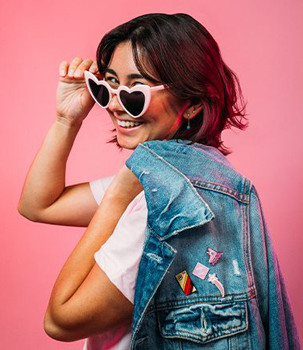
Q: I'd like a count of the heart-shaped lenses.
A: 2